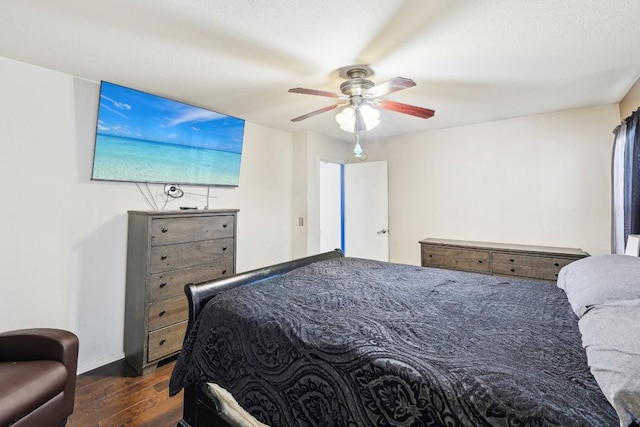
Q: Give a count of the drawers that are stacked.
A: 5